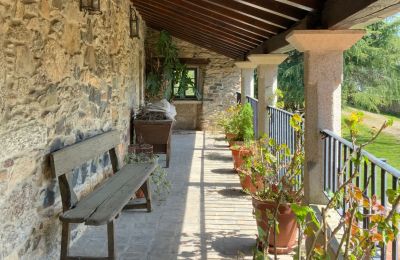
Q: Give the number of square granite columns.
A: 3